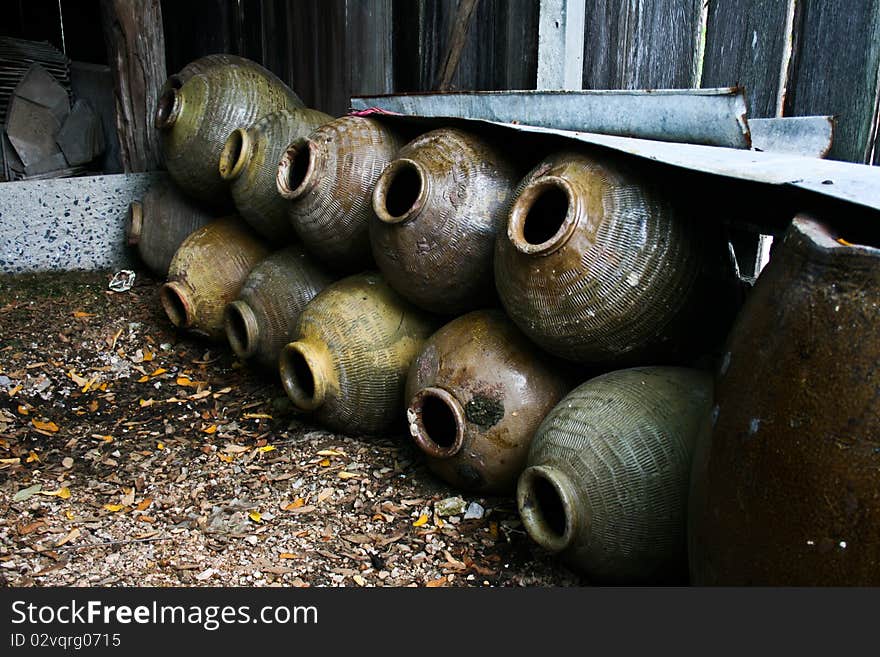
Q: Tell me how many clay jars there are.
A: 12